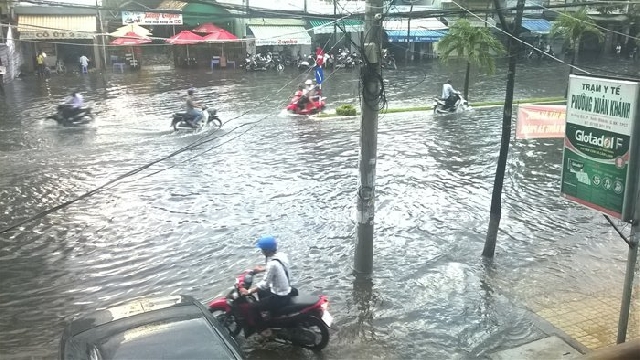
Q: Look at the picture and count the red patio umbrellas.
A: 4